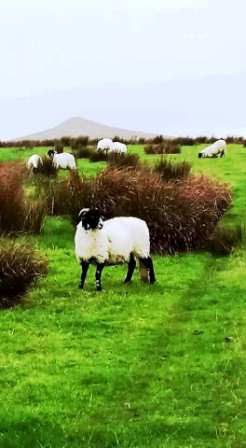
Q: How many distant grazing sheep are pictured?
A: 5